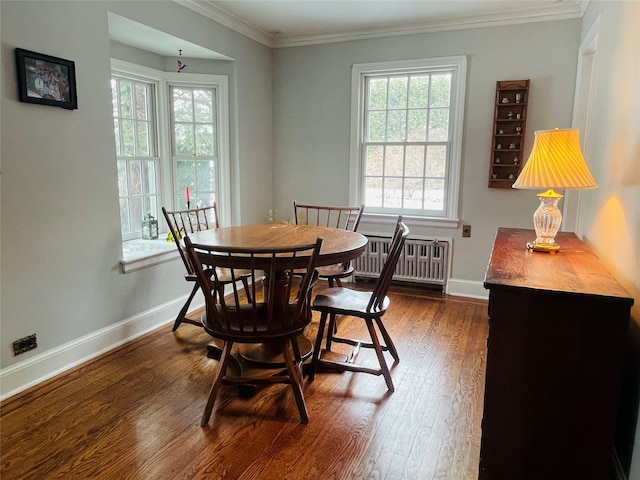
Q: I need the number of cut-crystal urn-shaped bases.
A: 1